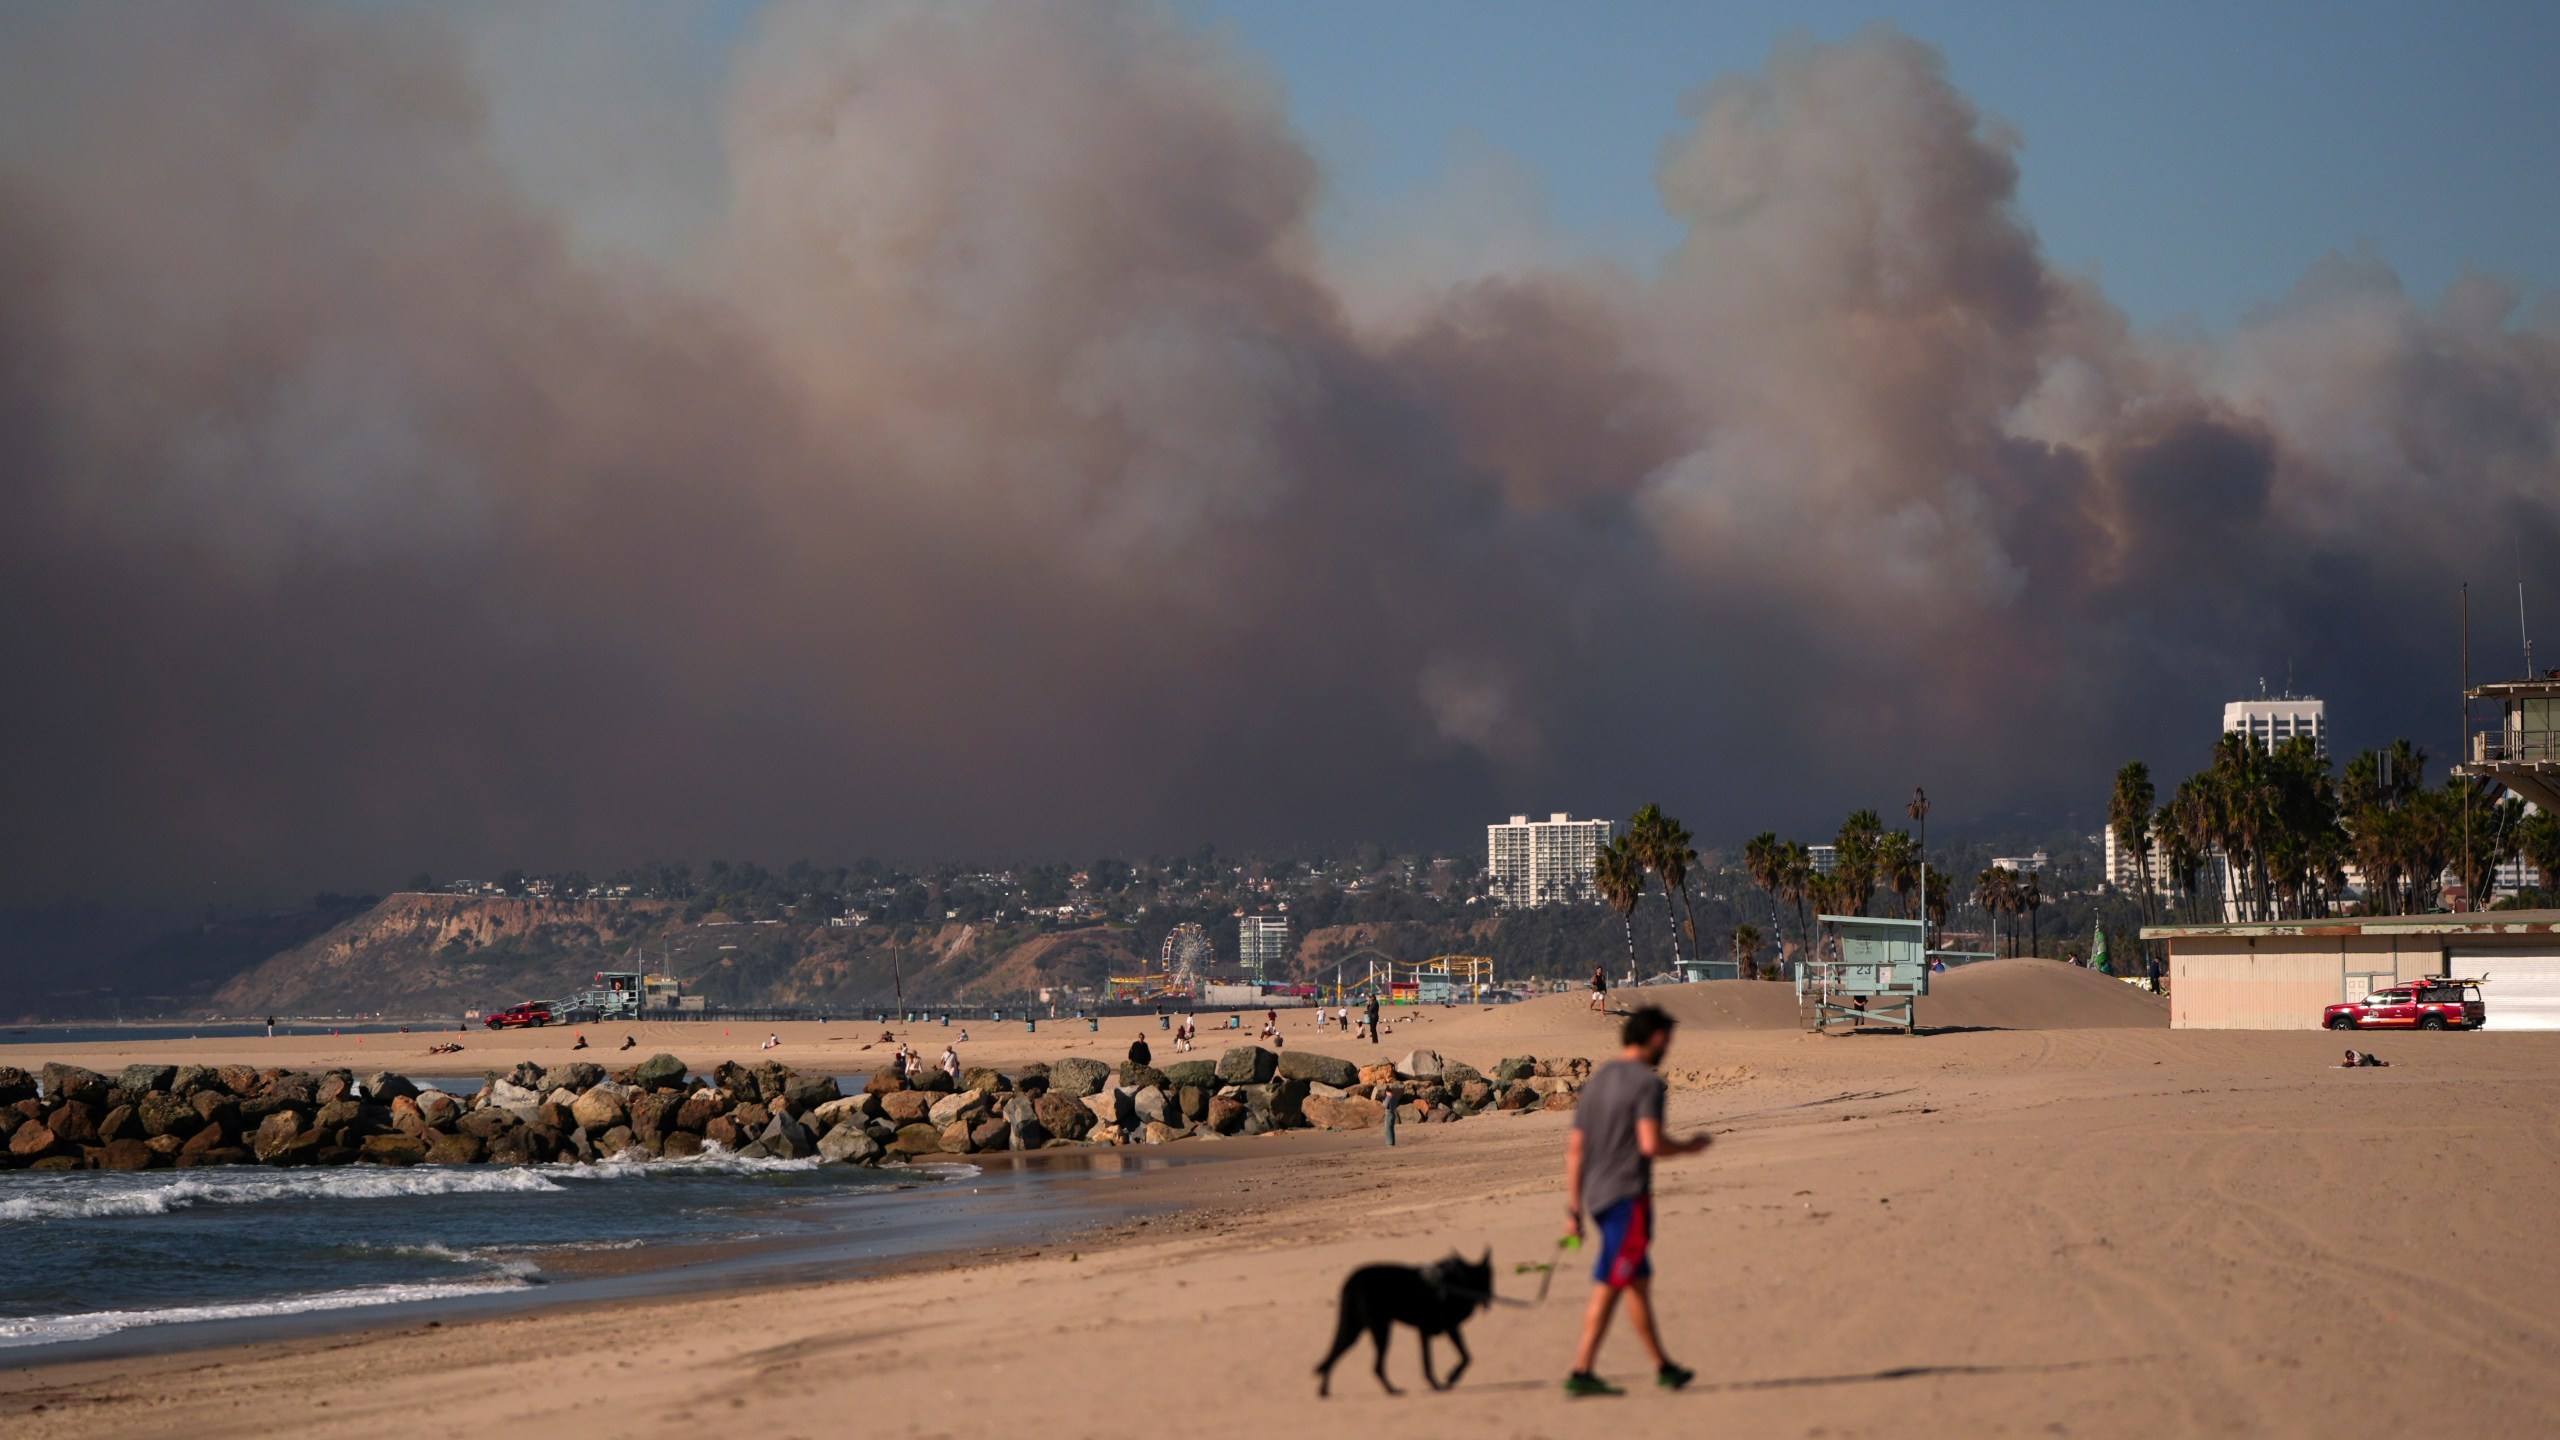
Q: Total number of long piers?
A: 1